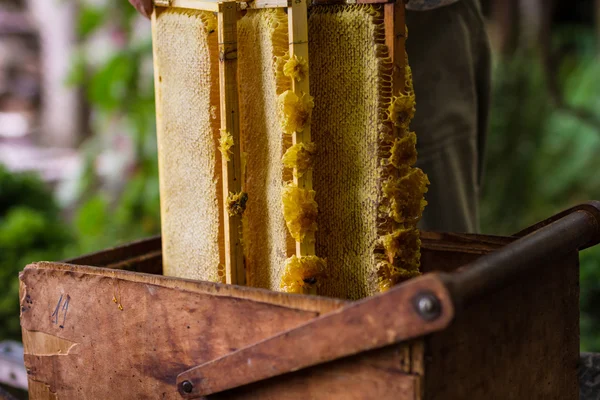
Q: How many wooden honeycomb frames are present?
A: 3